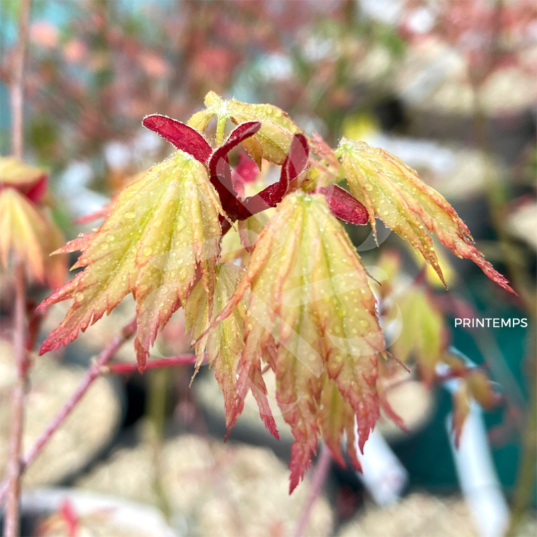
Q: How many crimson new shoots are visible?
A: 4